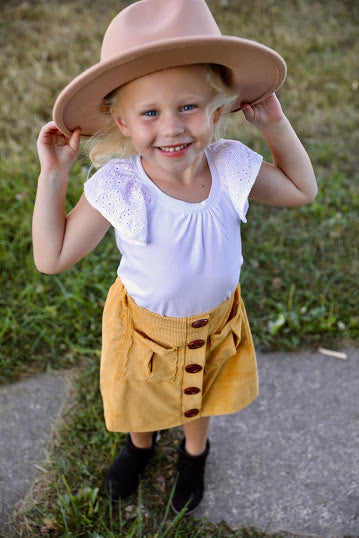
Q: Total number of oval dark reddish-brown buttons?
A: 5